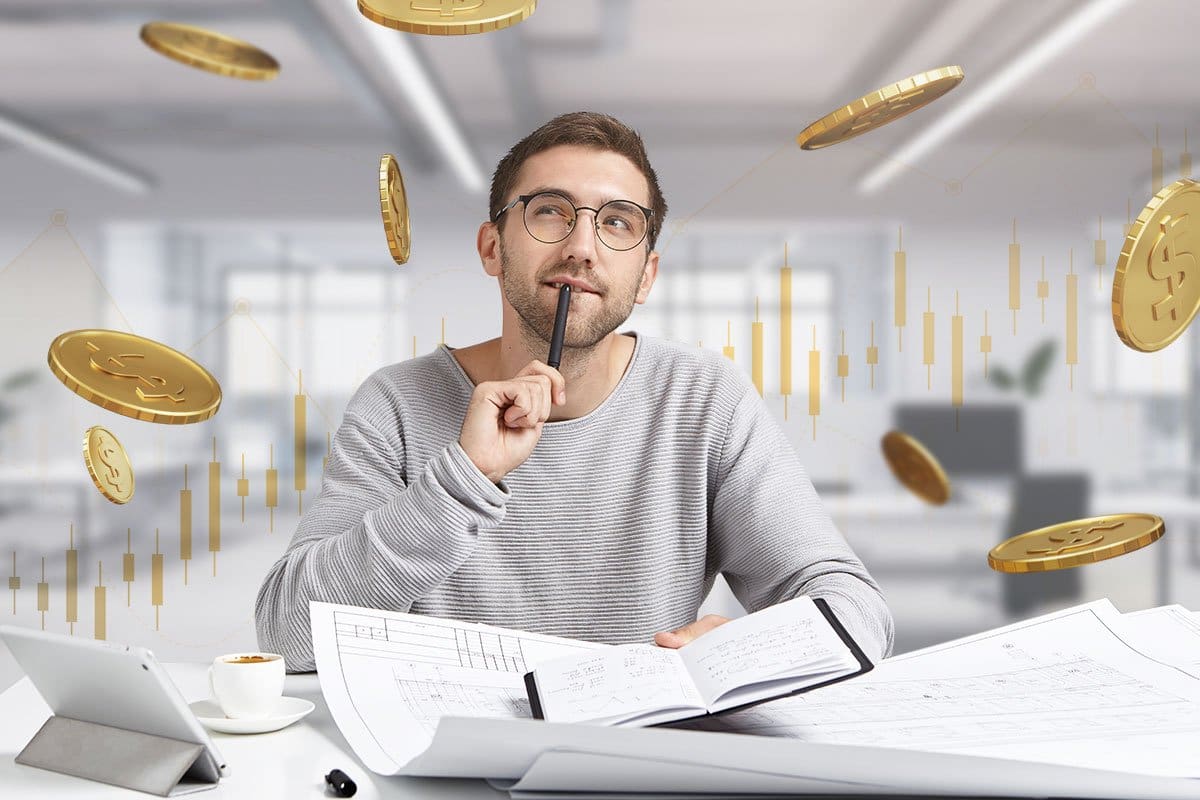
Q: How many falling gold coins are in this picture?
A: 9